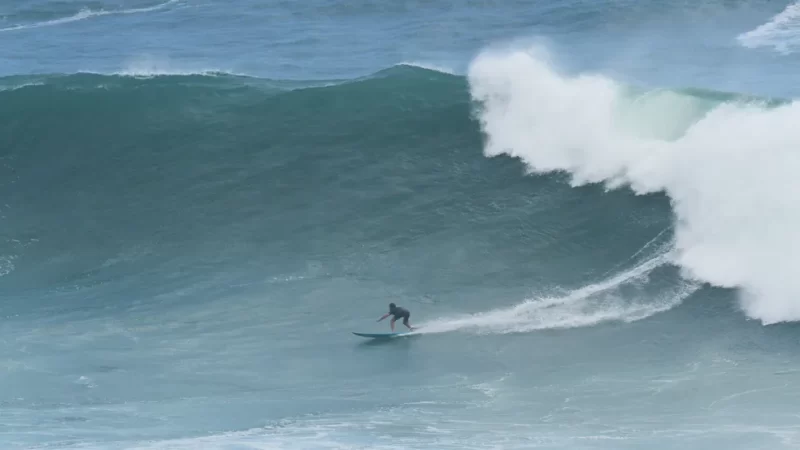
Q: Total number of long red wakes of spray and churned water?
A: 0